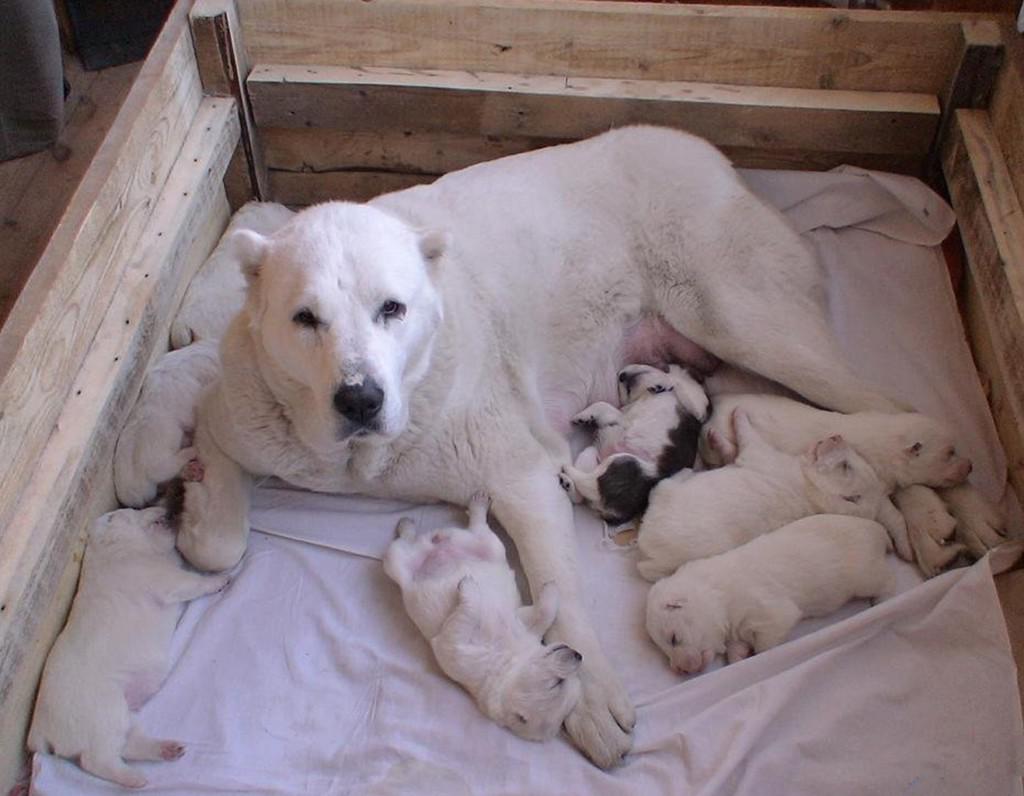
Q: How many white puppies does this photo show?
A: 7